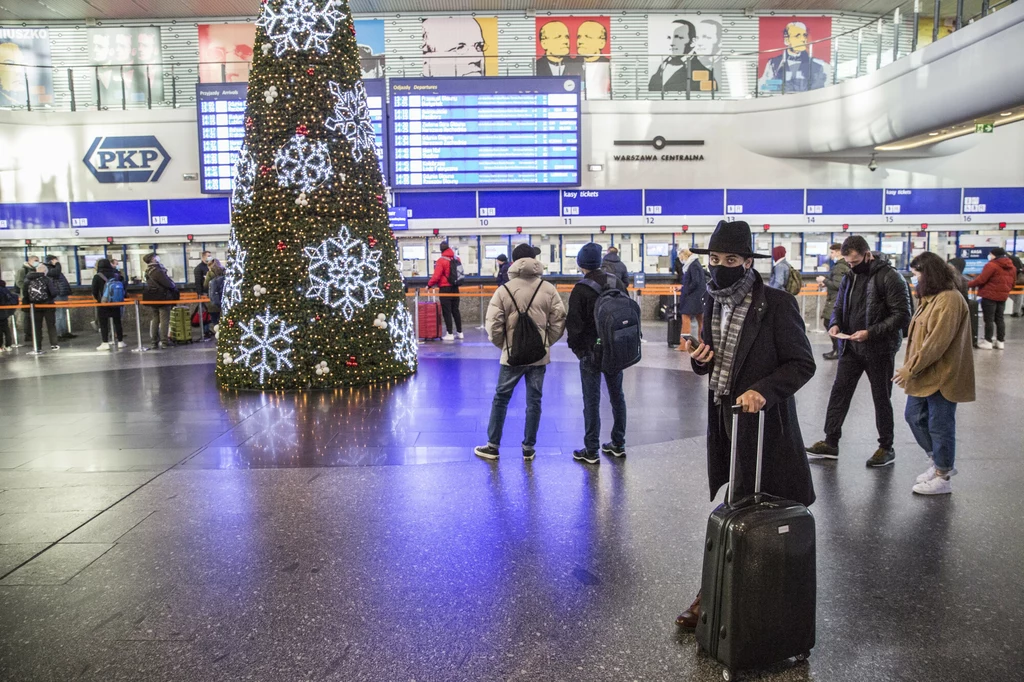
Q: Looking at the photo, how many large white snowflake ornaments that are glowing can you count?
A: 8